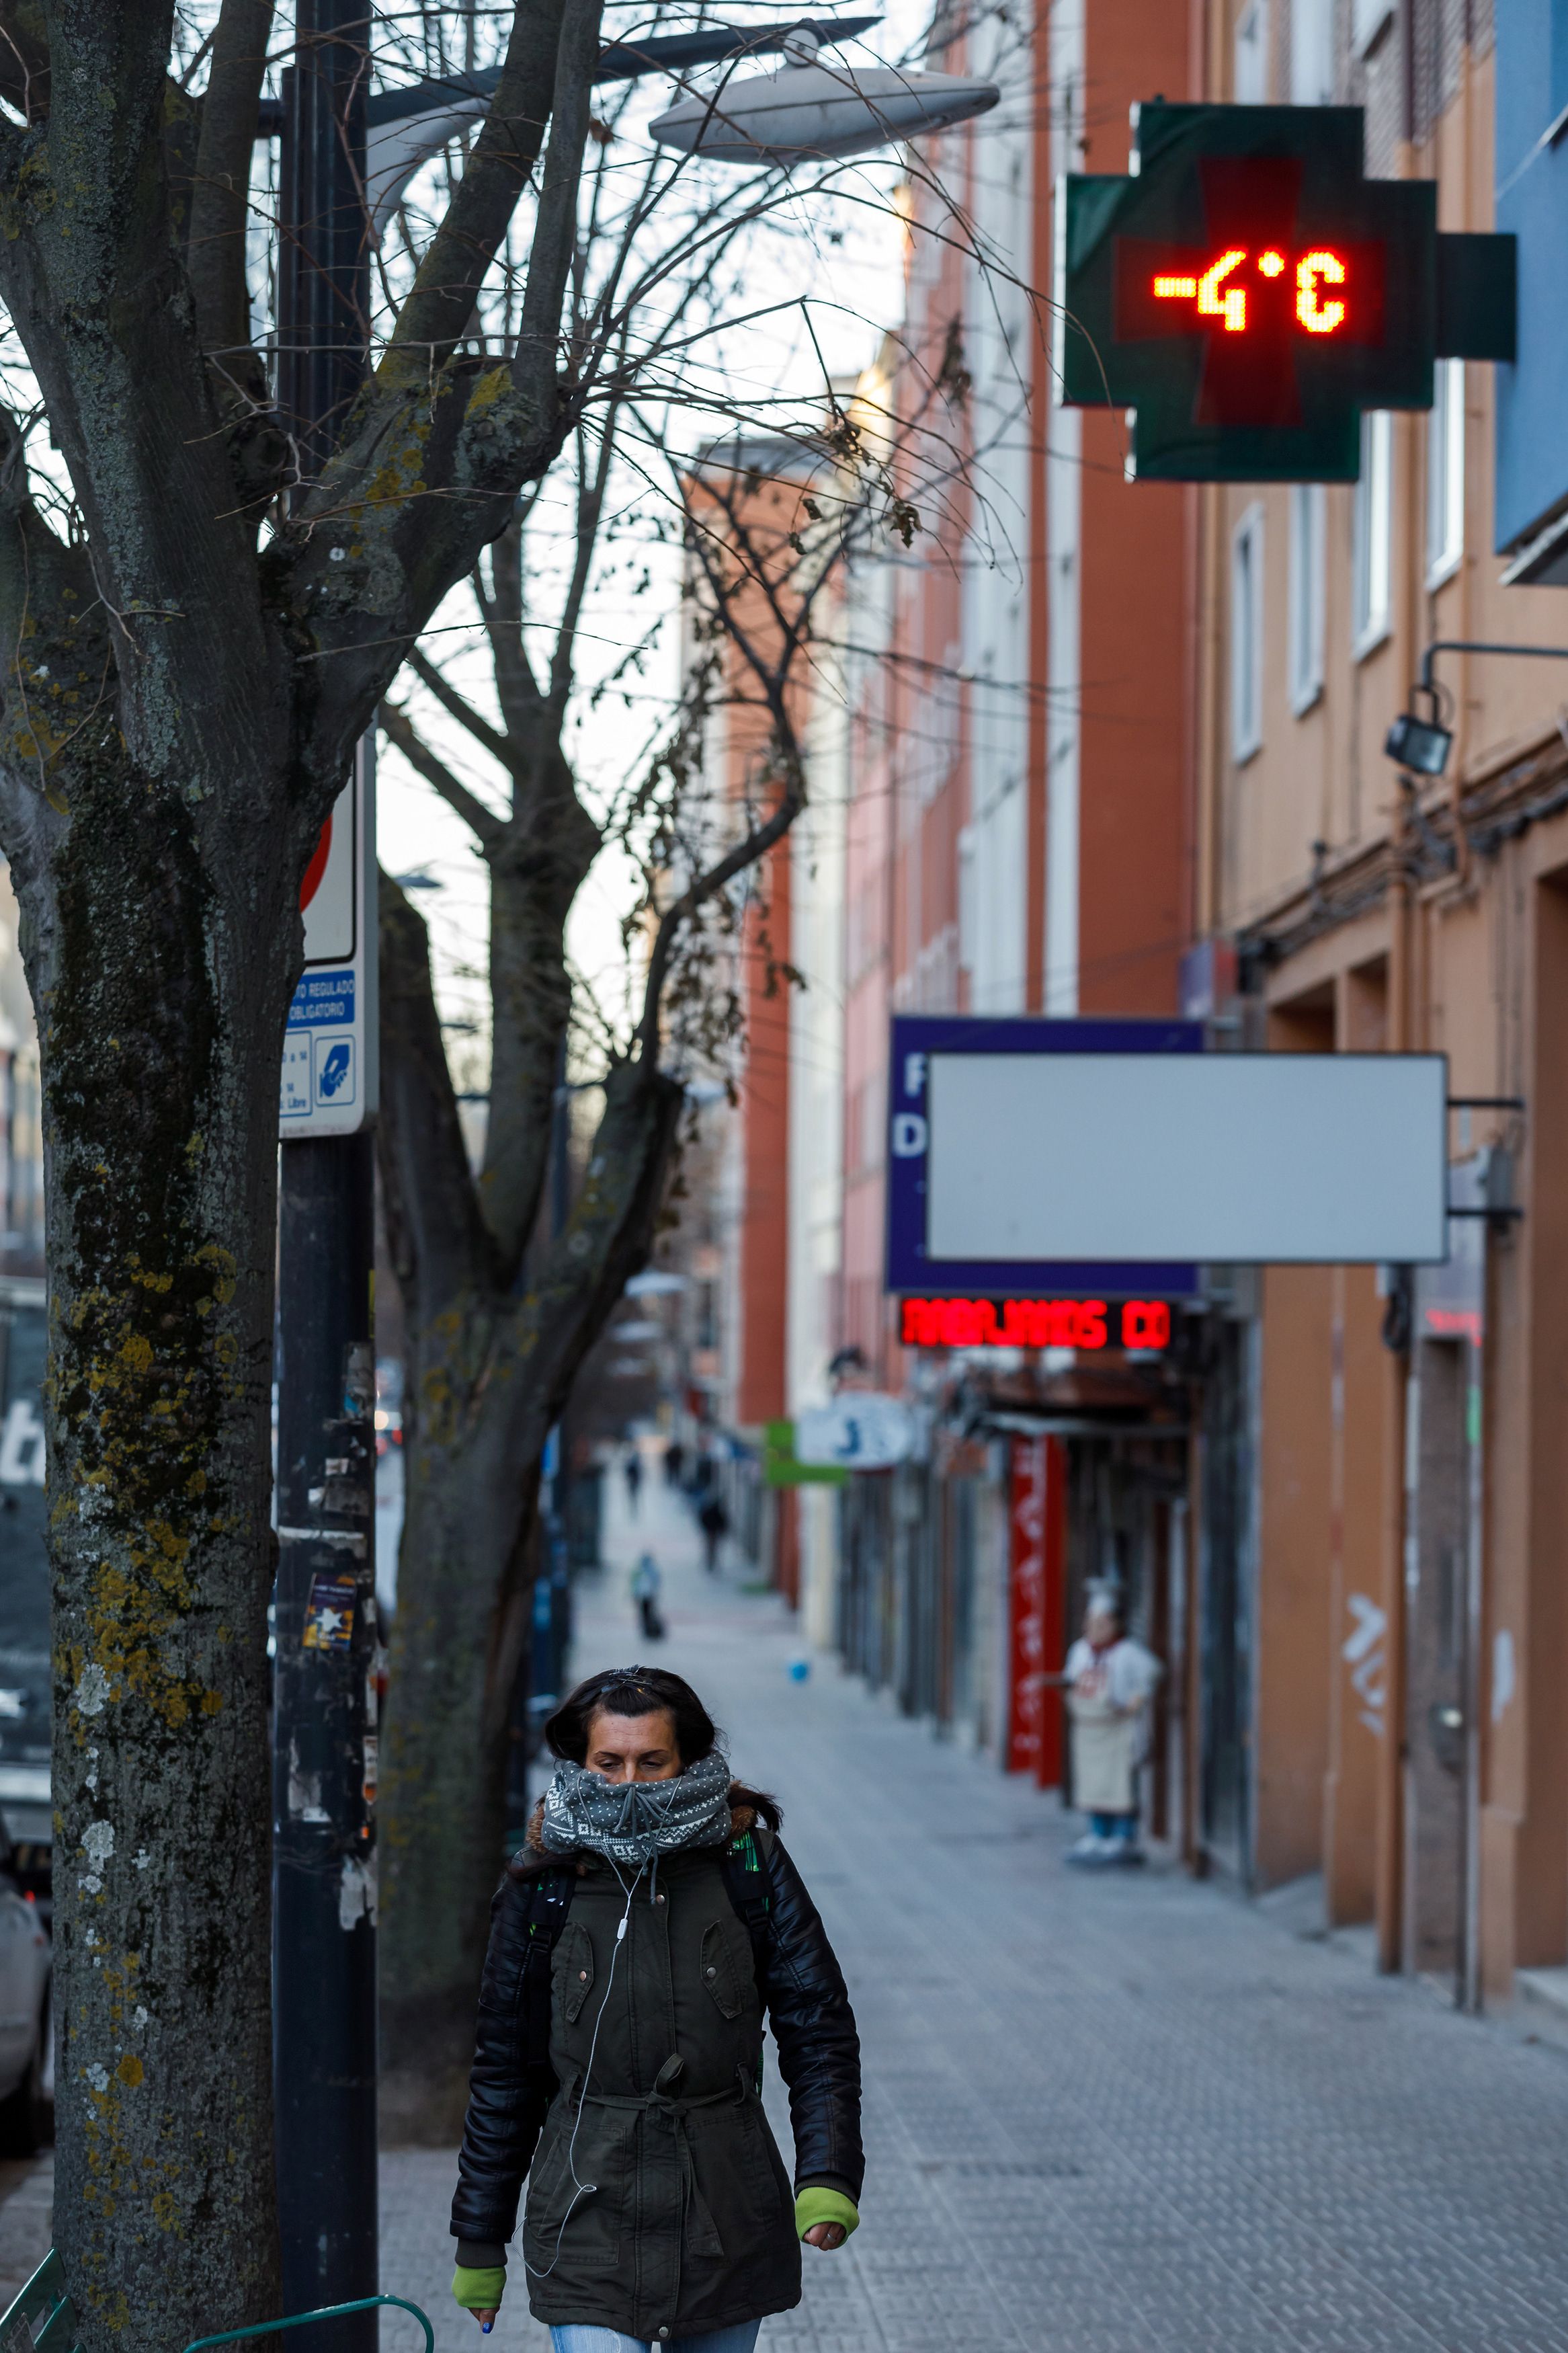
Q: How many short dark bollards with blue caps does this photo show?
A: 0